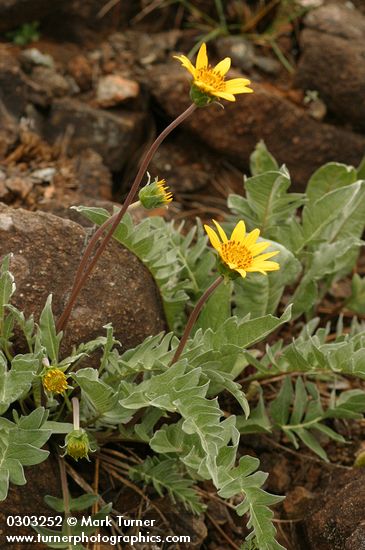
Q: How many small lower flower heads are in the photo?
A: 2